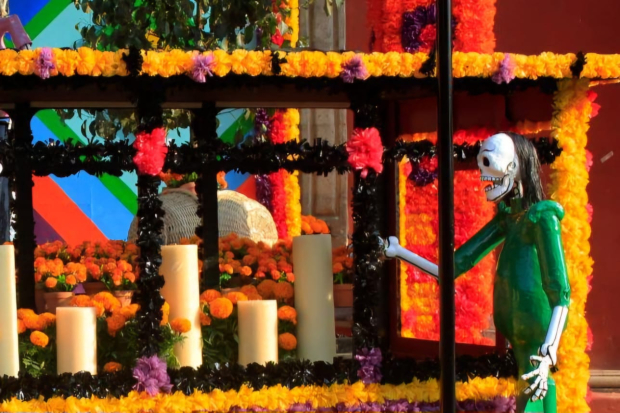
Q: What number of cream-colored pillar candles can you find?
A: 5